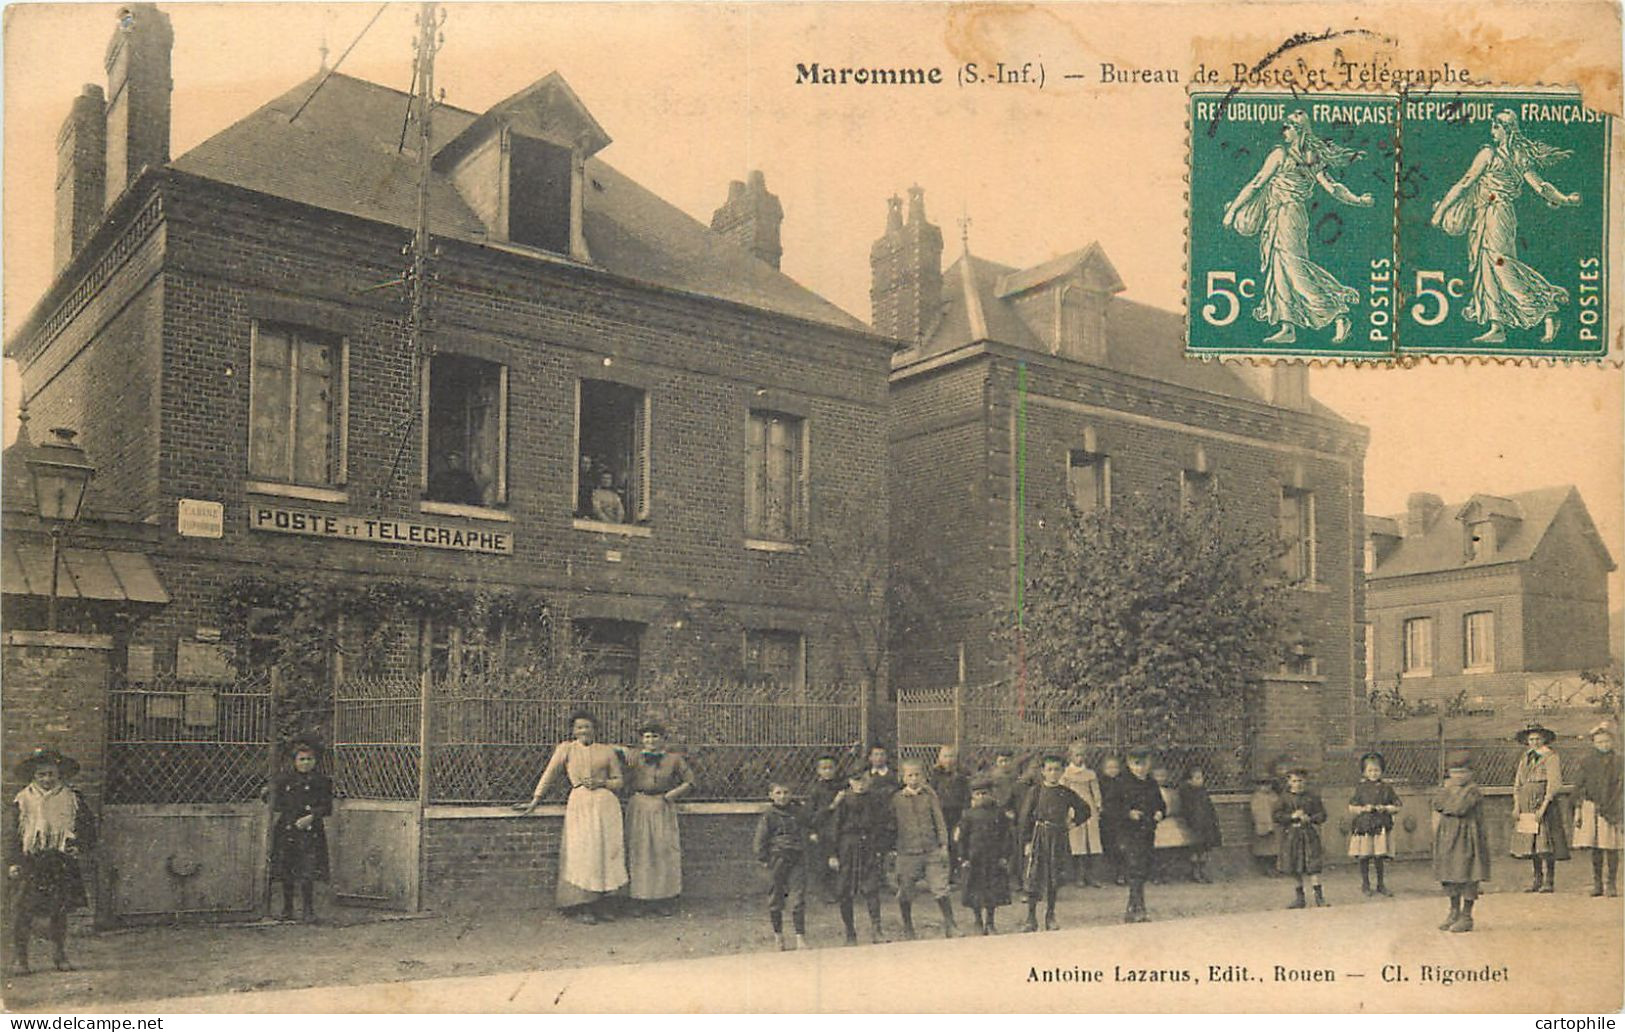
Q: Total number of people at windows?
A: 3